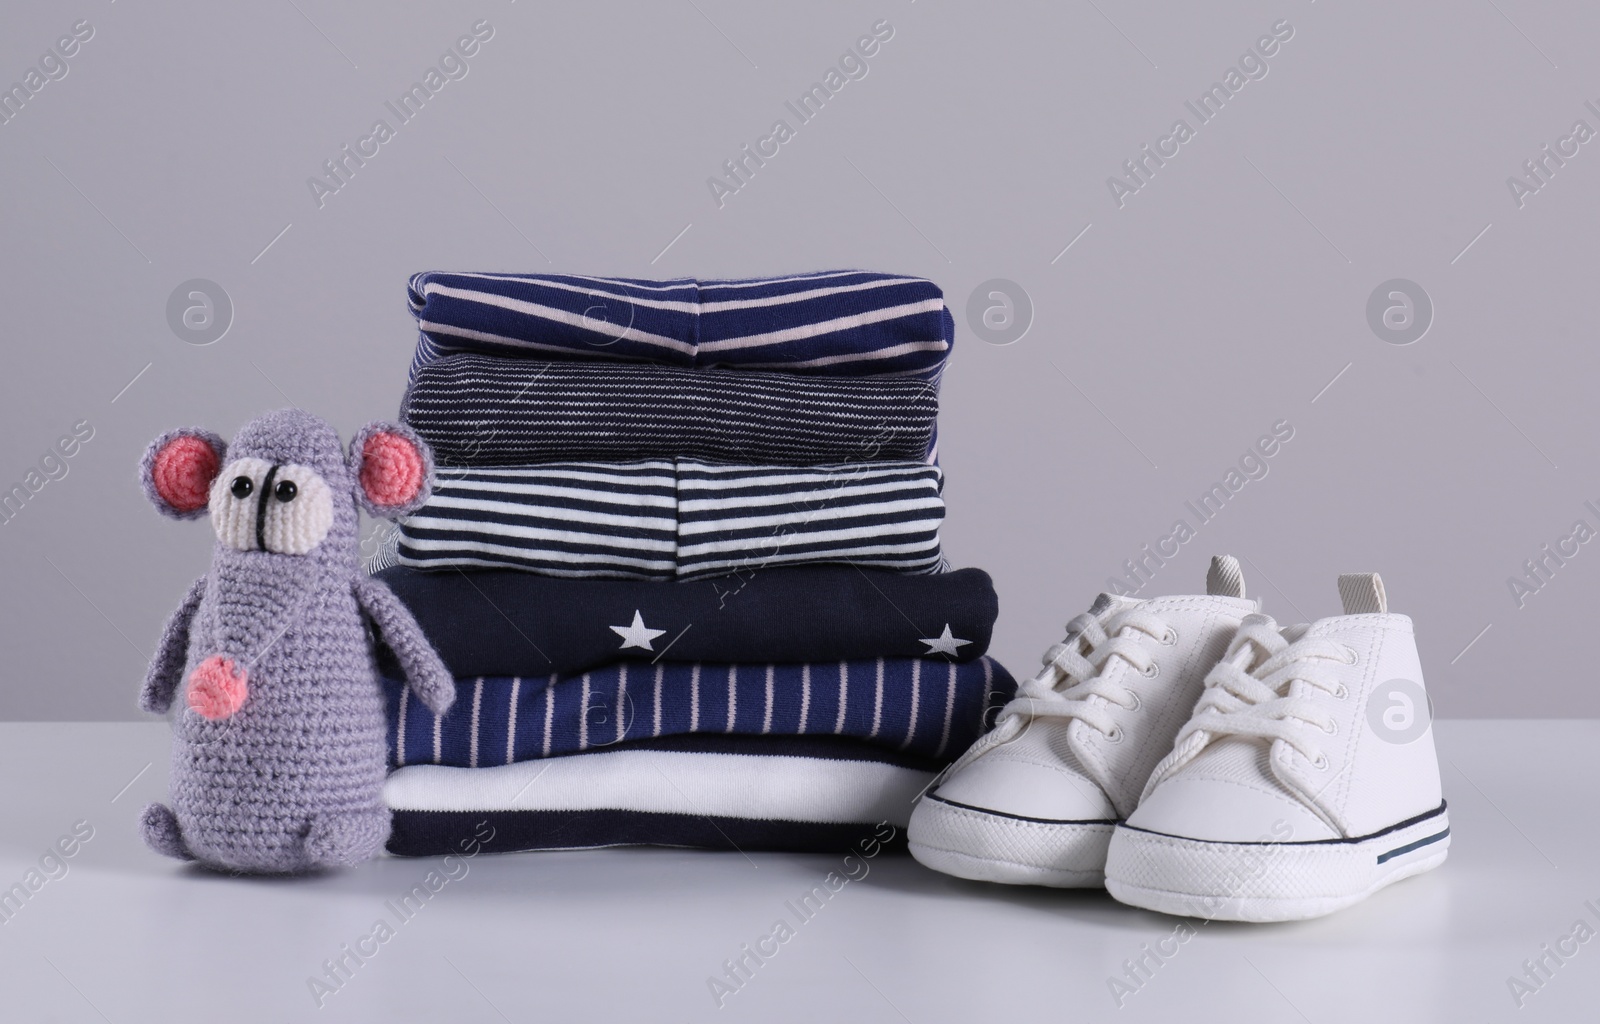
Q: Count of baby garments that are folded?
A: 6